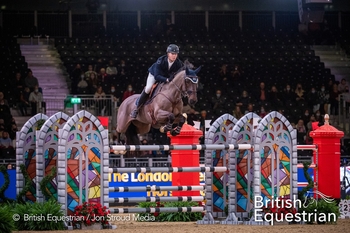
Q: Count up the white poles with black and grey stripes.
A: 5